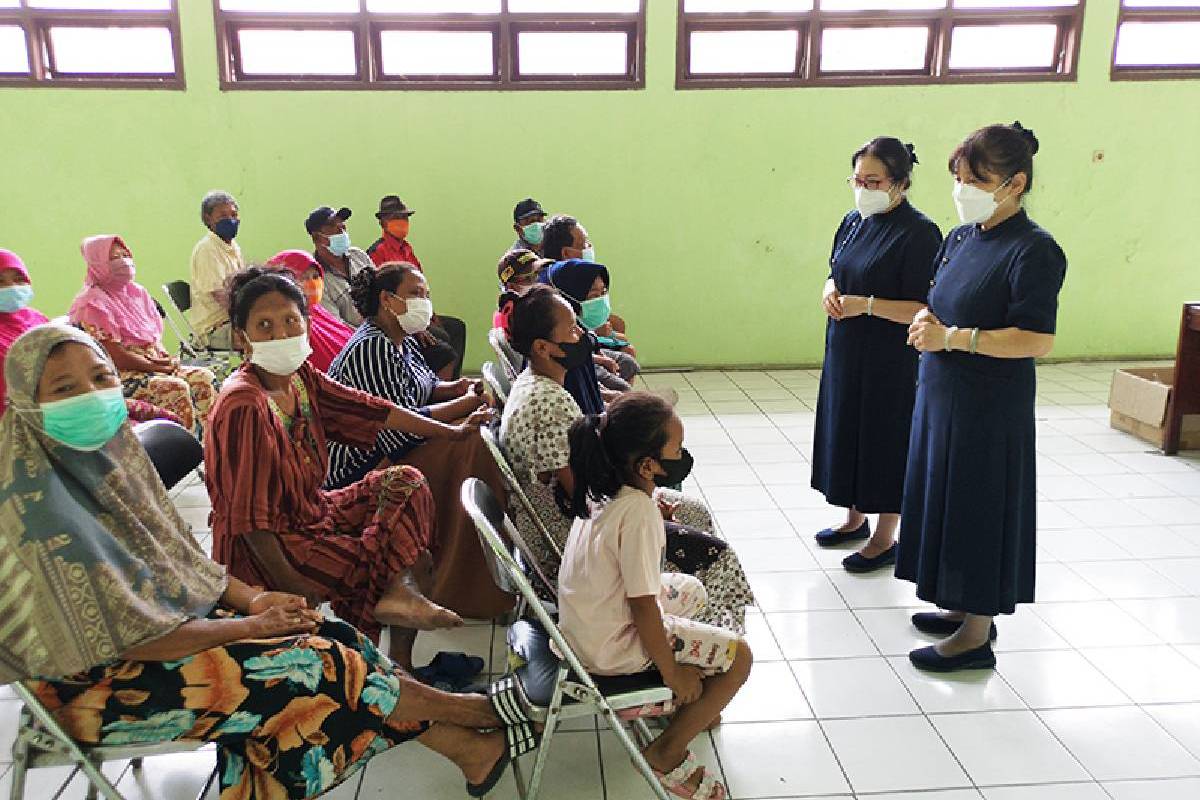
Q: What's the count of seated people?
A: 15